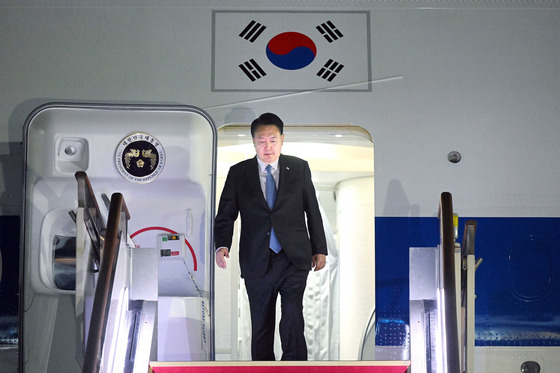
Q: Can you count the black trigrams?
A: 4